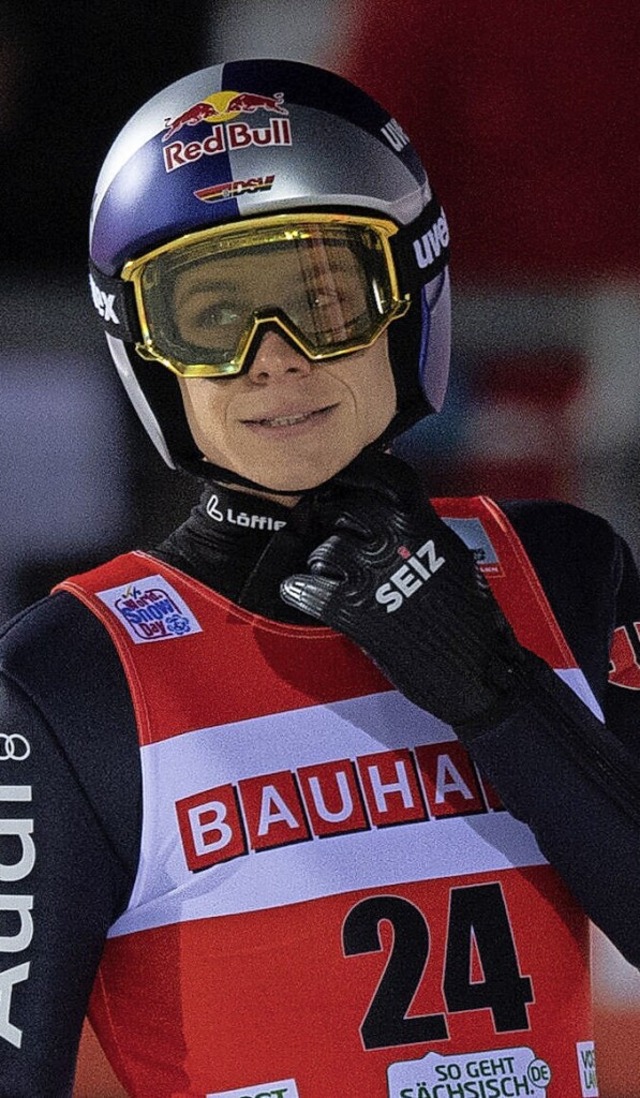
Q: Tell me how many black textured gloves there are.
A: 1